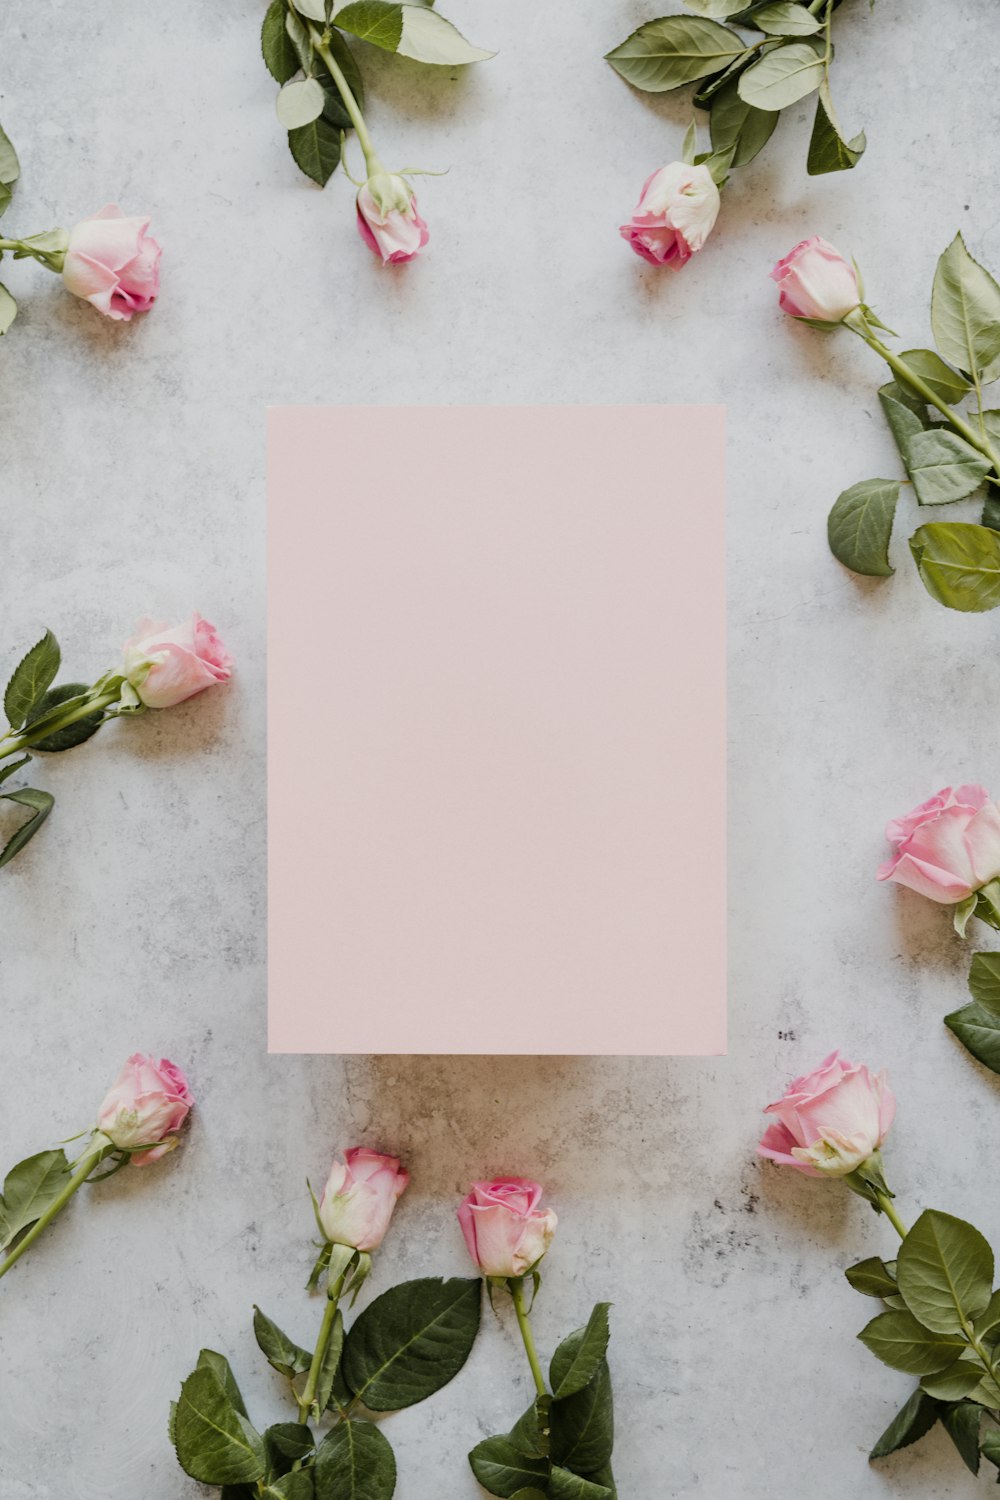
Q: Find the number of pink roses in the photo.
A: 10